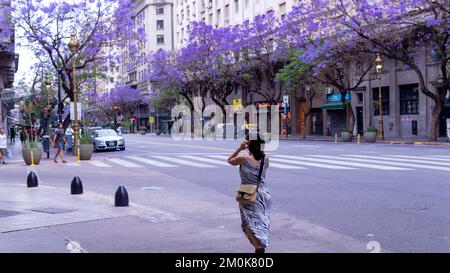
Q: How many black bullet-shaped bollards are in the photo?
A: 3